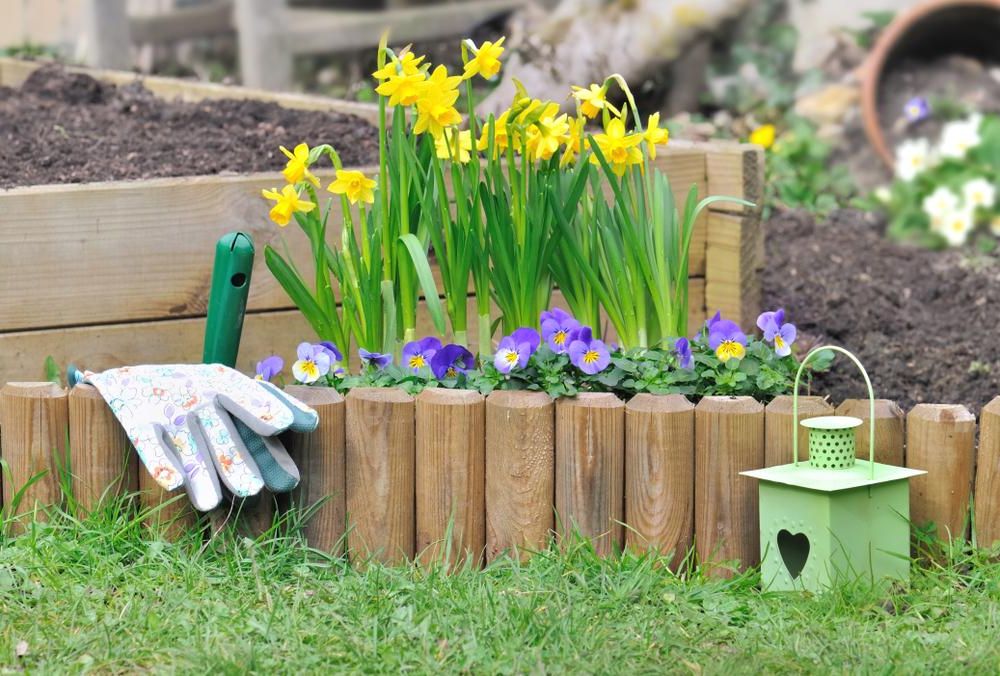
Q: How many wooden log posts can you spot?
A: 15